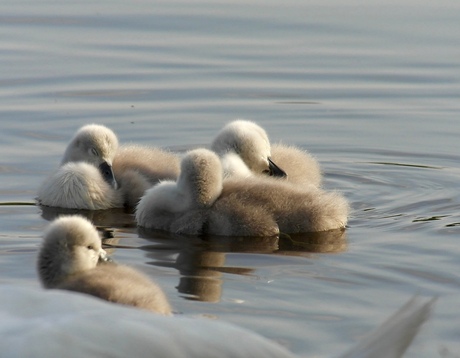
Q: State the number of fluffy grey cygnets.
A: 4